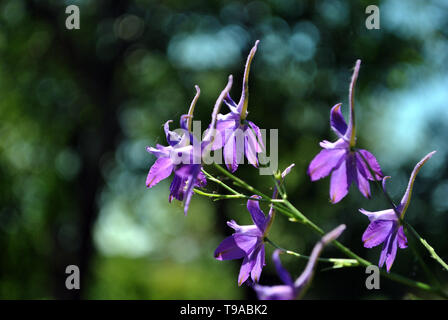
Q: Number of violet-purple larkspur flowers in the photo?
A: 7